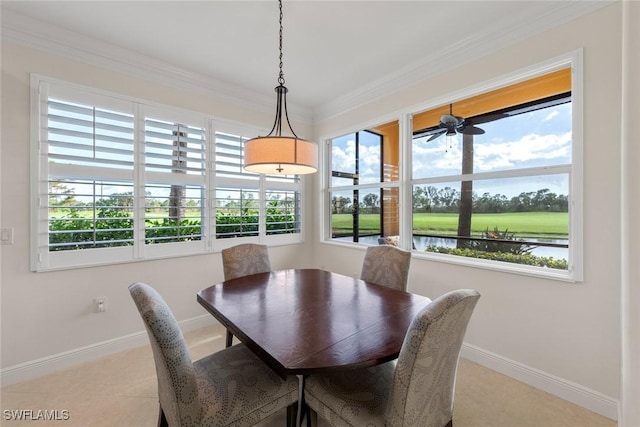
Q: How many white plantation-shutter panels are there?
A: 4